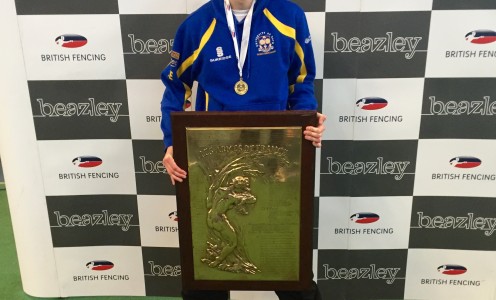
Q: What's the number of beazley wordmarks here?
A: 10